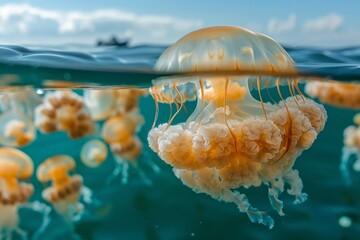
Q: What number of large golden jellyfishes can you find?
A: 1